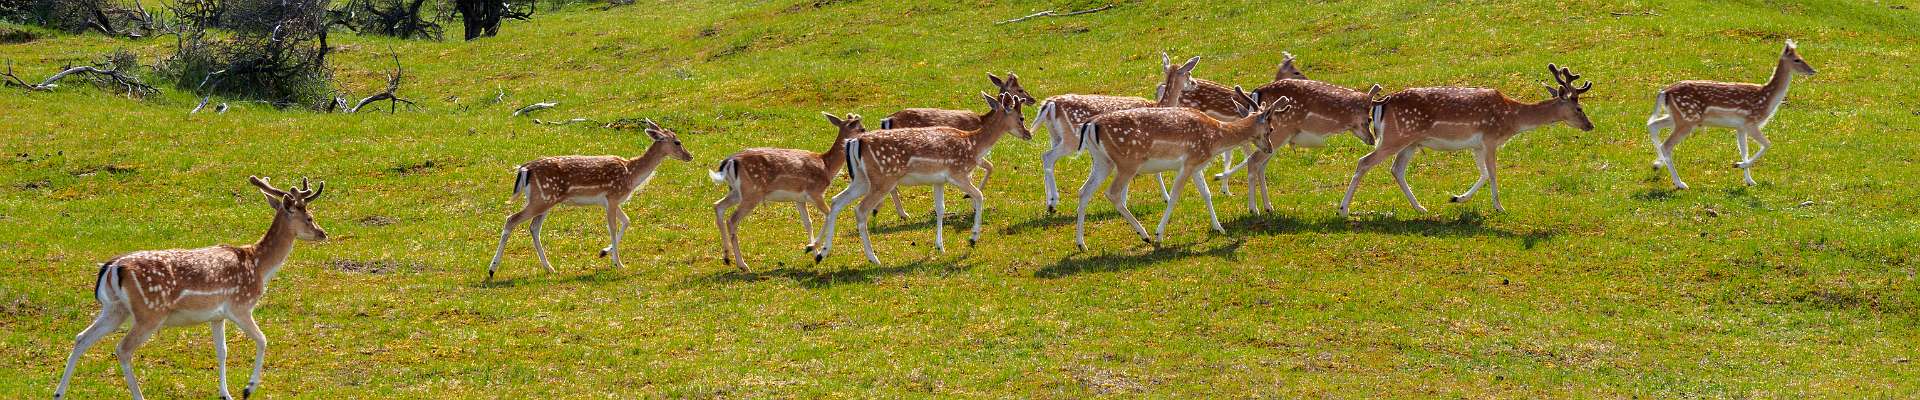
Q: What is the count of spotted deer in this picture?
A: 11